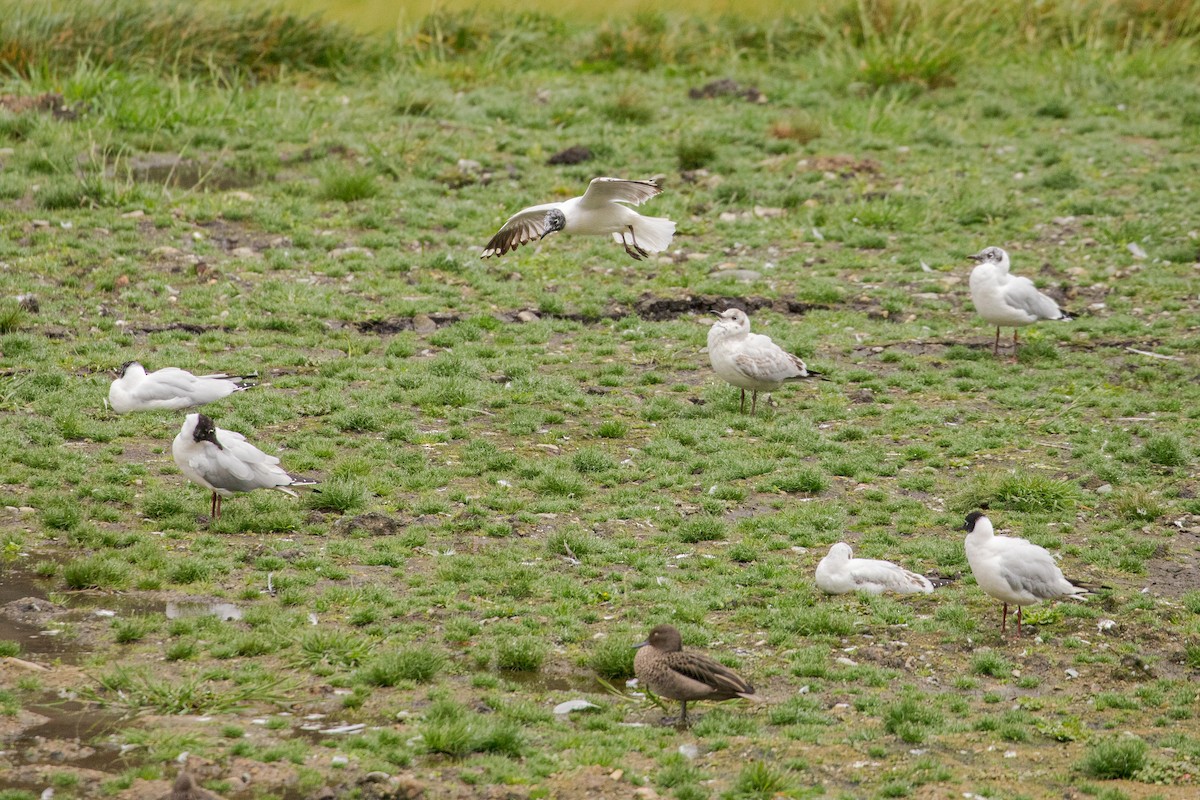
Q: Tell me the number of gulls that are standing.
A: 4